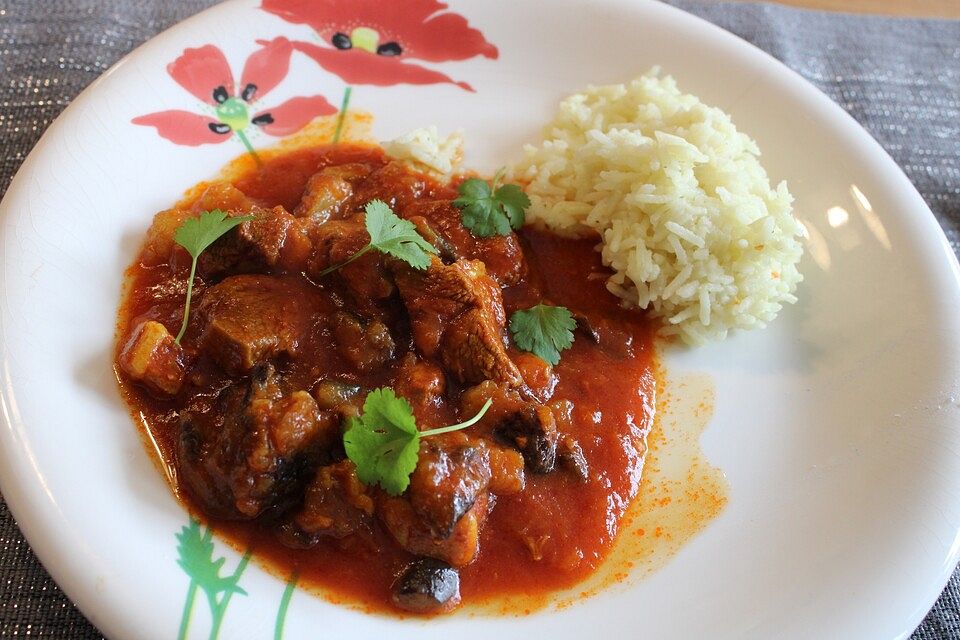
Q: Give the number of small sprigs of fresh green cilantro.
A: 5